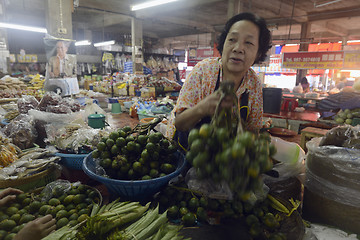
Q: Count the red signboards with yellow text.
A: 1